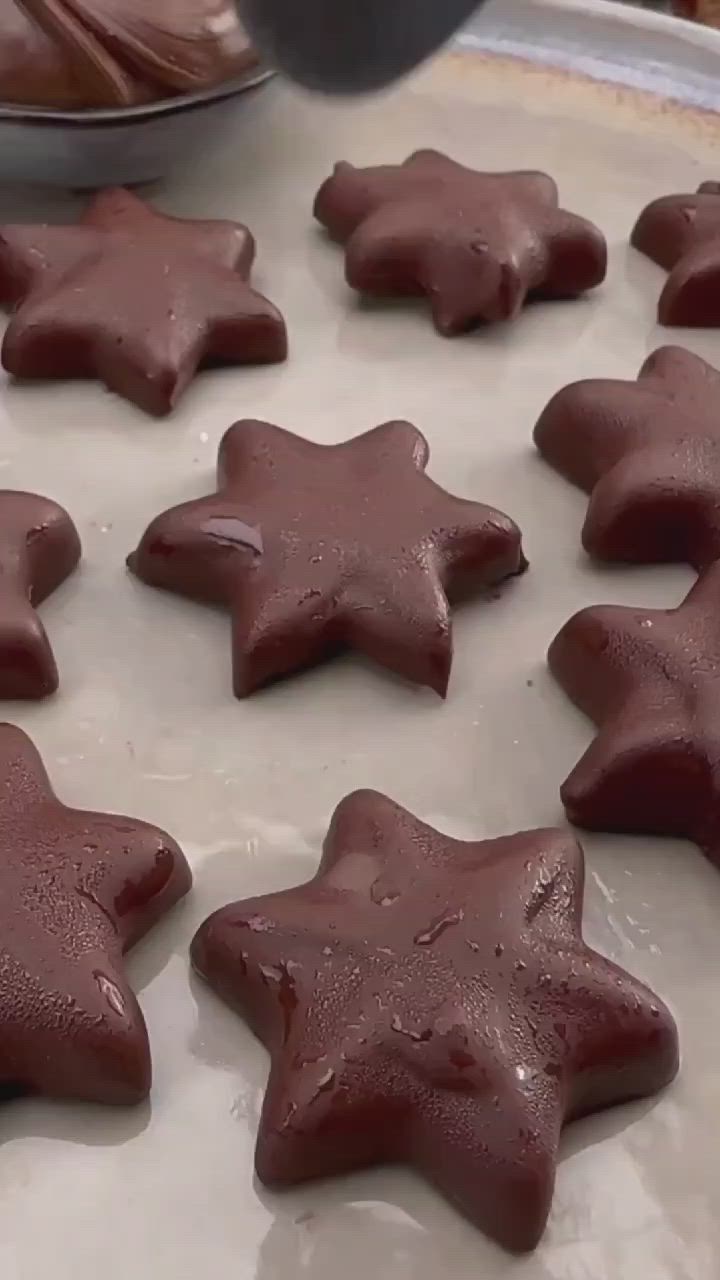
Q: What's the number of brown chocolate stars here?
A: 9